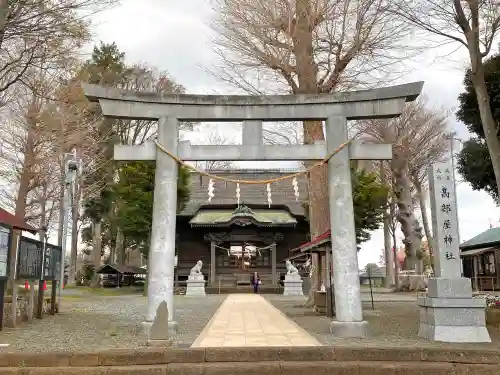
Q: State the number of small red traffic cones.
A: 3